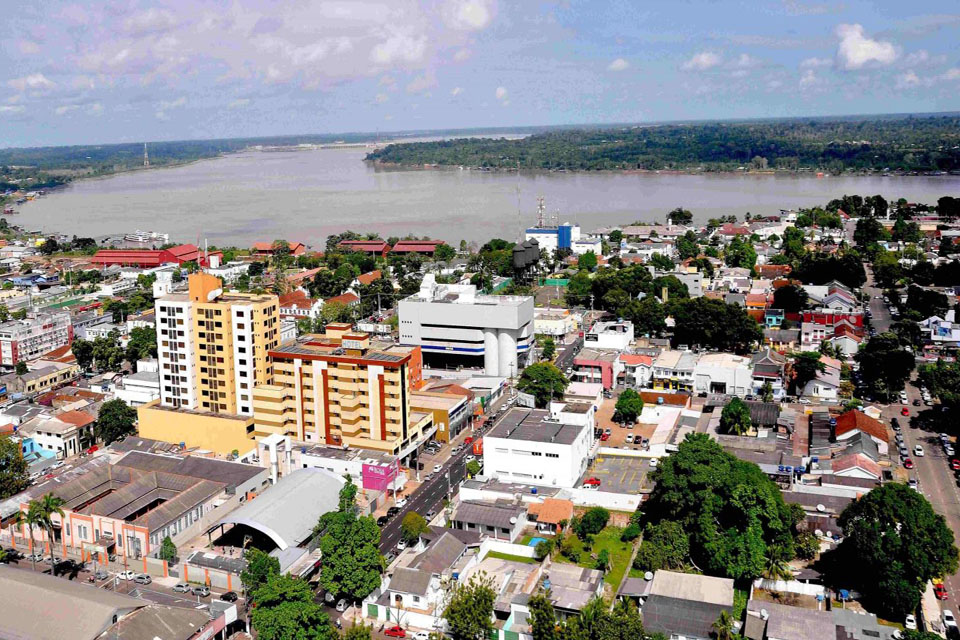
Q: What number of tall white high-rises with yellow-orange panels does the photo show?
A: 1